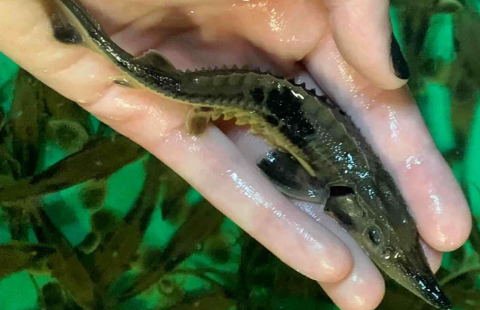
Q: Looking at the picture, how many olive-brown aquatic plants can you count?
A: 0